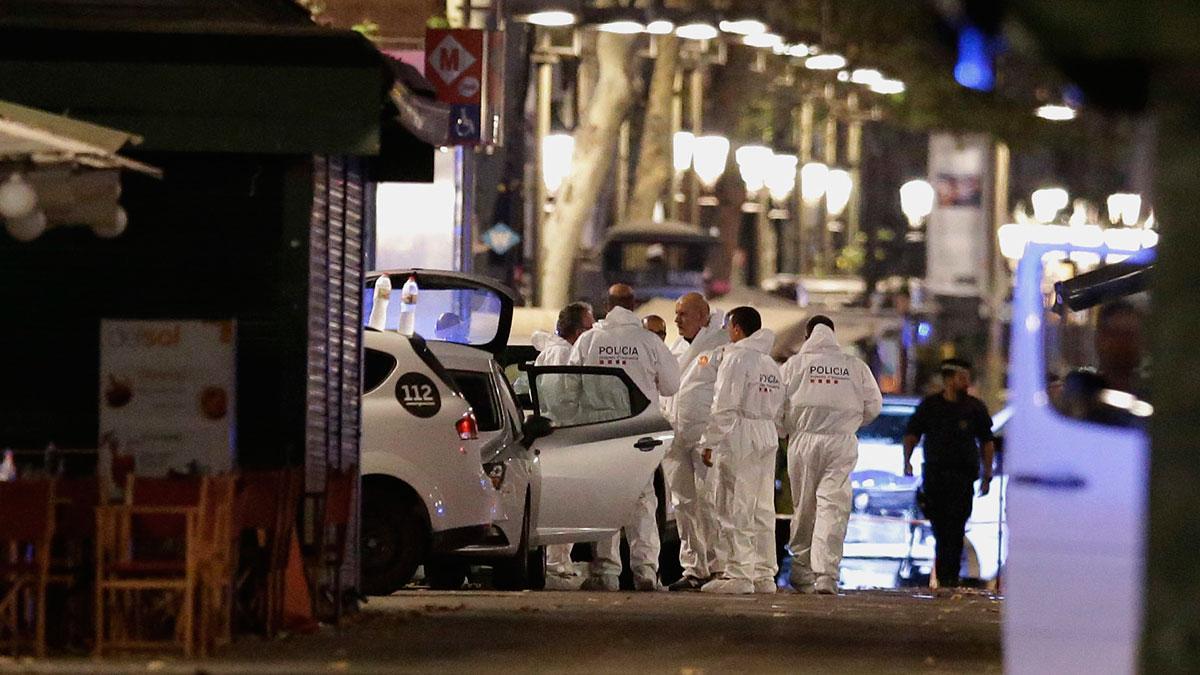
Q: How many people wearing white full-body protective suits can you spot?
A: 6